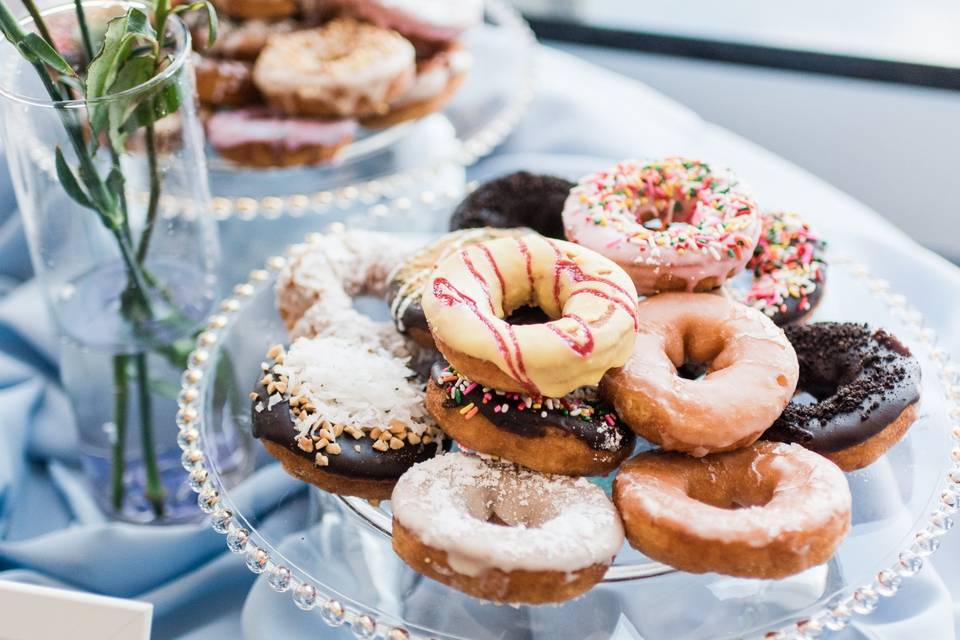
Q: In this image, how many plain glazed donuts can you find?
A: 2